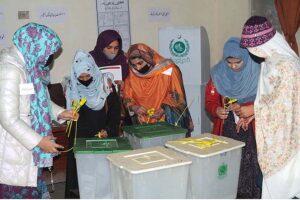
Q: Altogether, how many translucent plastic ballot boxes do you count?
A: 4